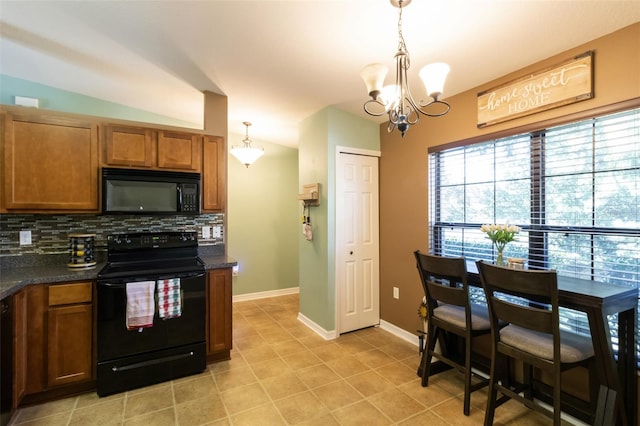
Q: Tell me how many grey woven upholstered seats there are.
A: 2